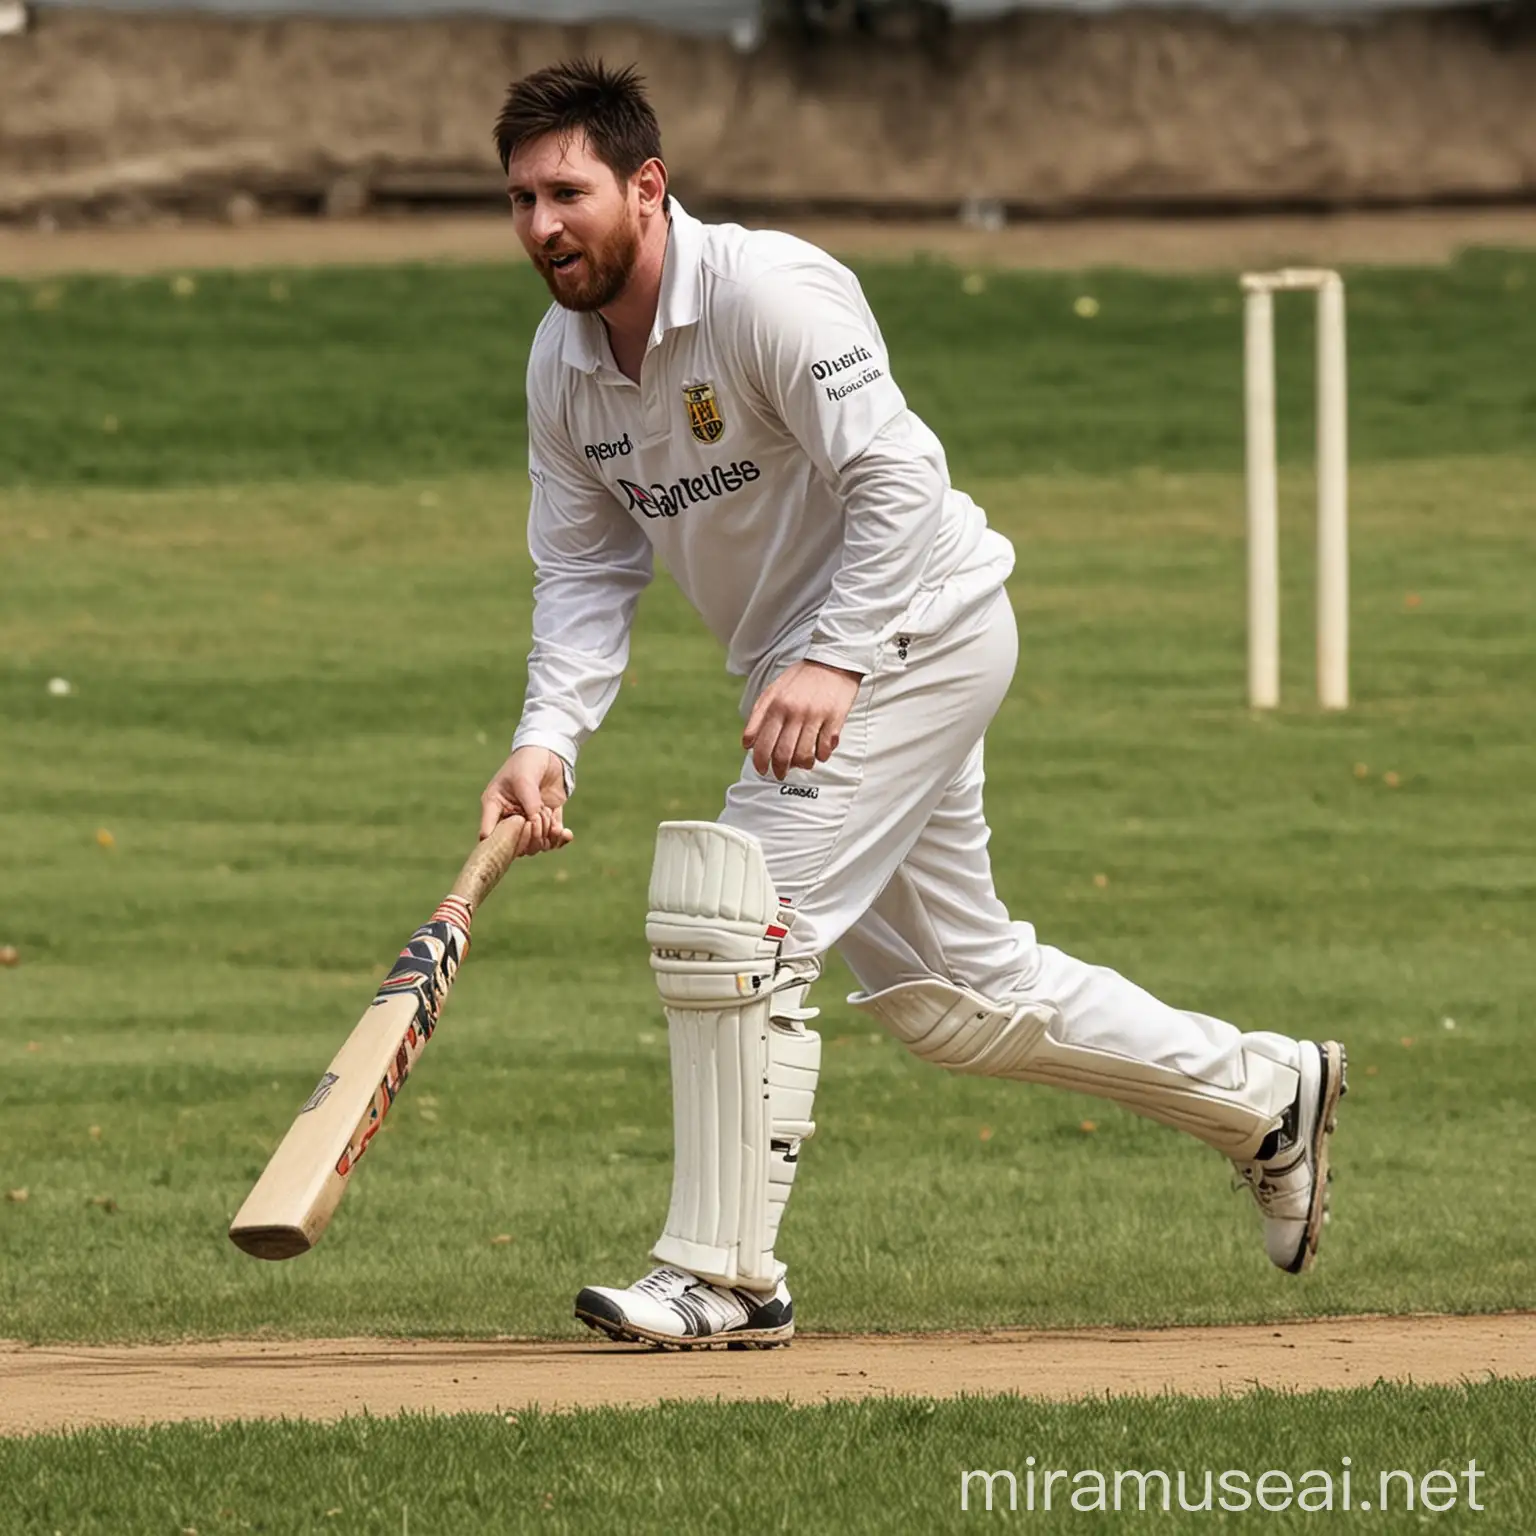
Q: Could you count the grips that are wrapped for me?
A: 1